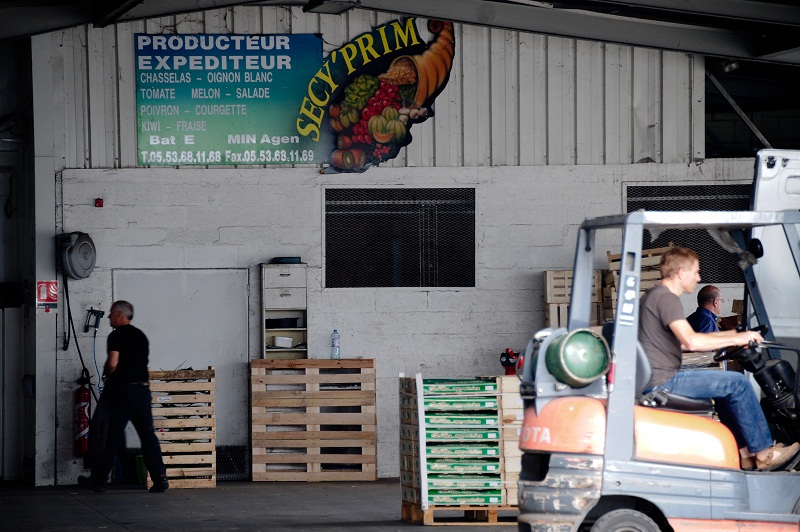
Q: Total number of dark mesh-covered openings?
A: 2